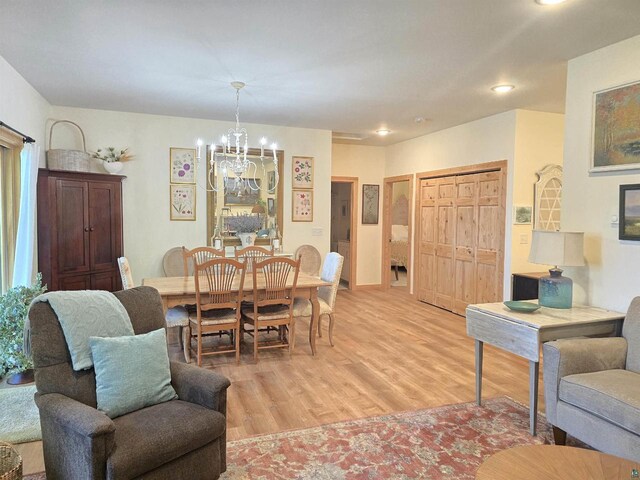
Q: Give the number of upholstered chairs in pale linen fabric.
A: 2